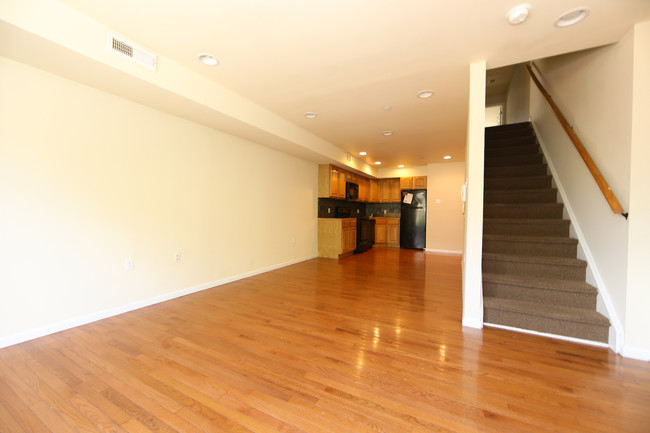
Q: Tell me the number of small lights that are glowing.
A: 4